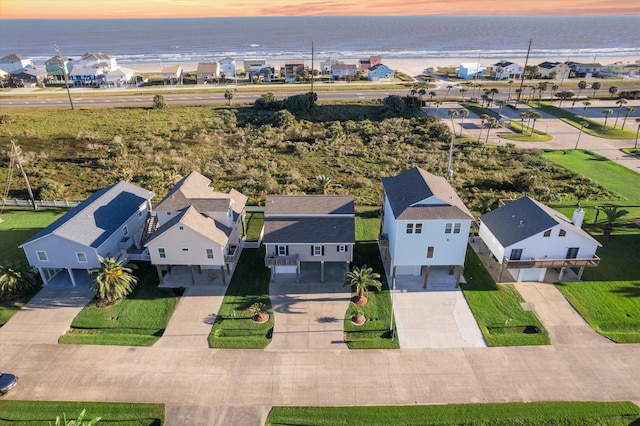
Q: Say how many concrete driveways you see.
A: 5